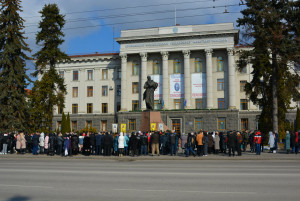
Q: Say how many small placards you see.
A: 4